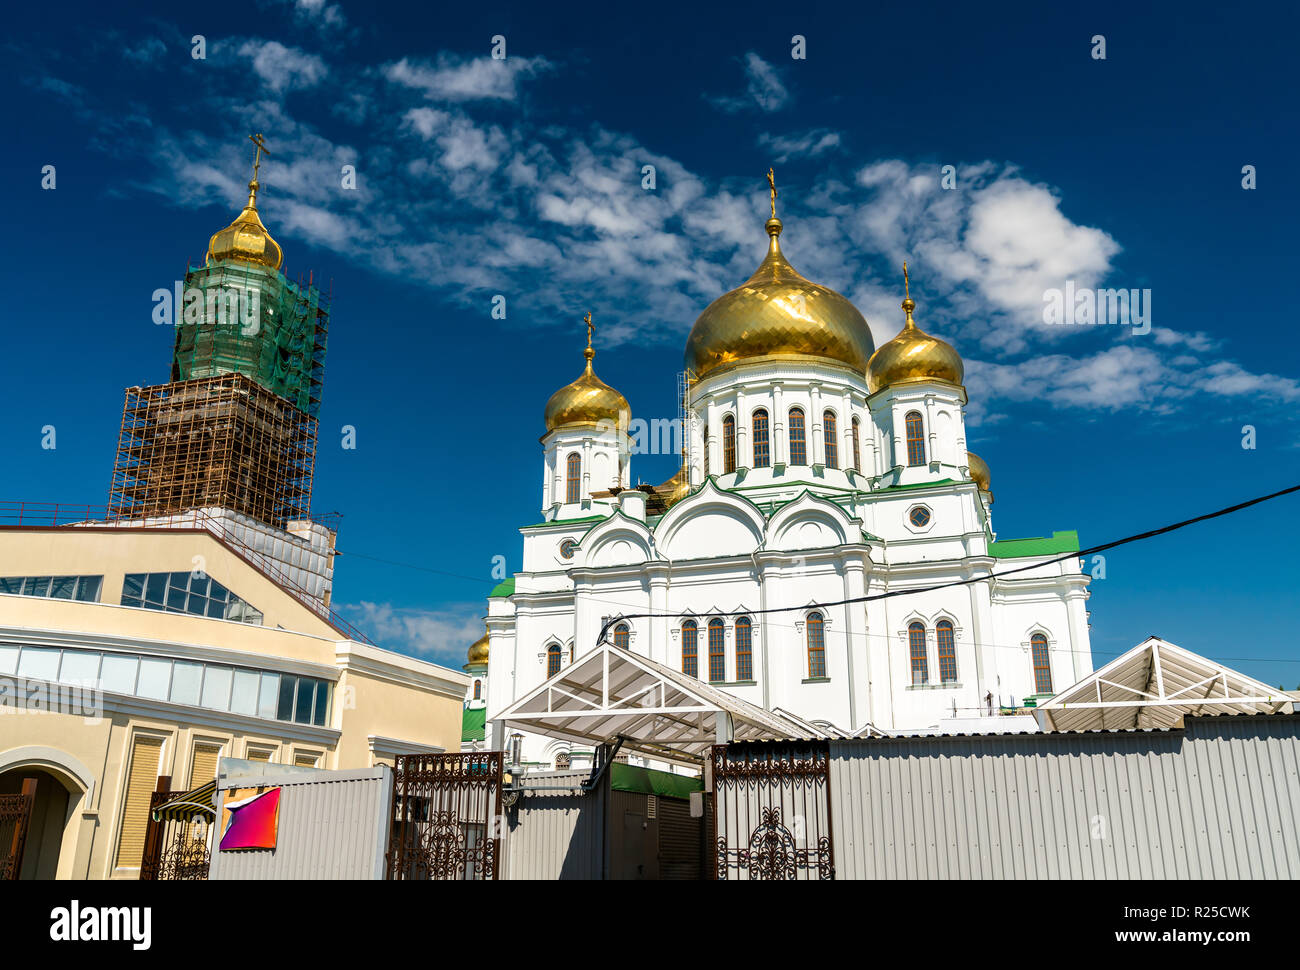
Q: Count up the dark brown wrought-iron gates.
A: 4